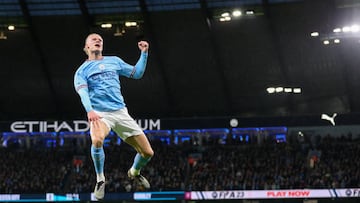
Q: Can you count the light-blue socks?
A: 2